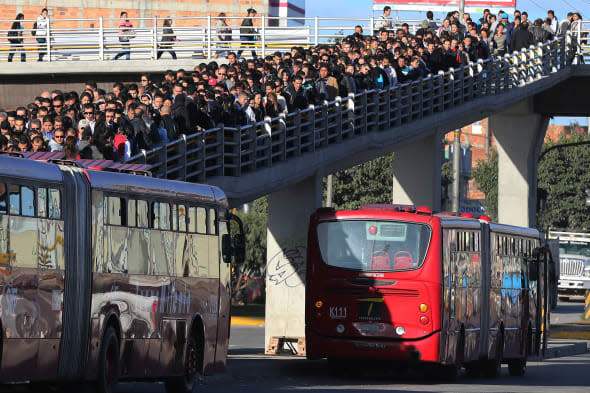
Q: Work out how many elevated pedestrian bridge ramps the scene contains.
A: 2